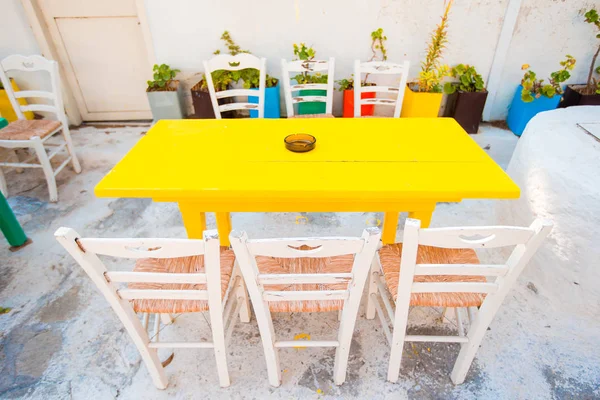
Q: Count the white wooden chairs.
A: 7